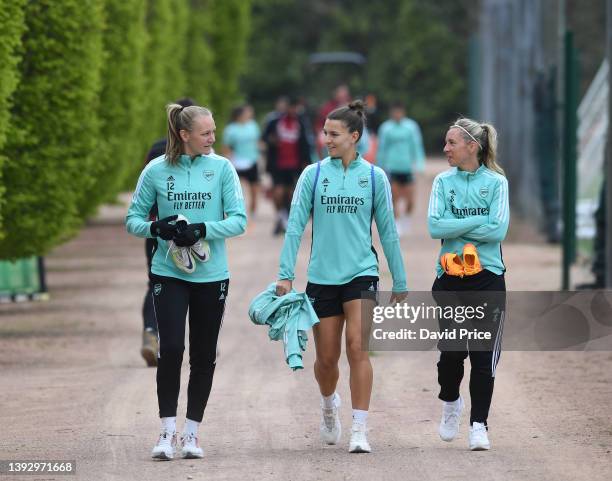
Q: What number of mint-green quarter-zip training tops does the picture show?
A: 3